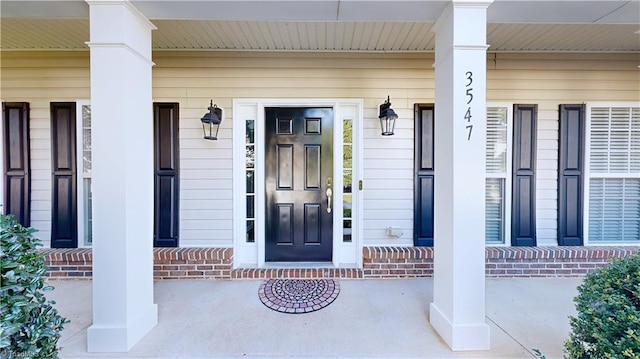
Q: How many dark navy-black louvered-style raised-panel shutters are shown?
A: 6